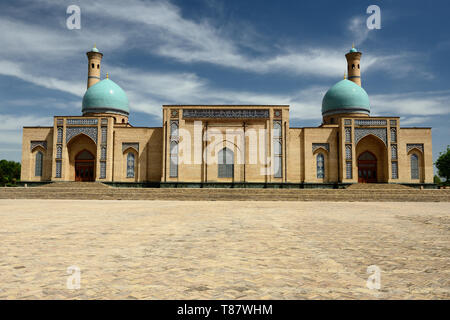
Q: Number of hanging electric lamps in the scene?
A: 0